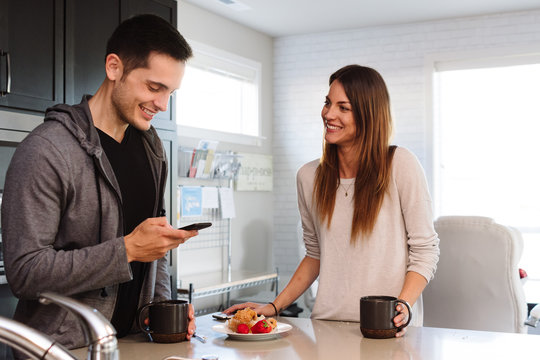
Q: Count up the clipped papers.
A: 3